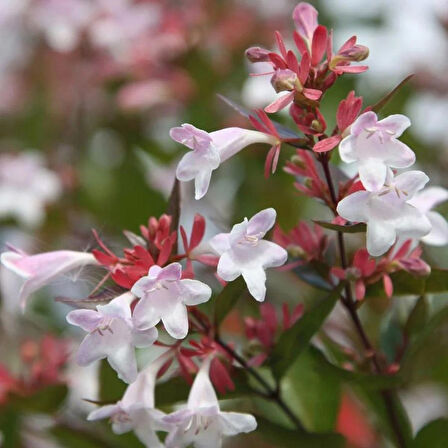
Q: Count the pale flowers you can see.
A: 10